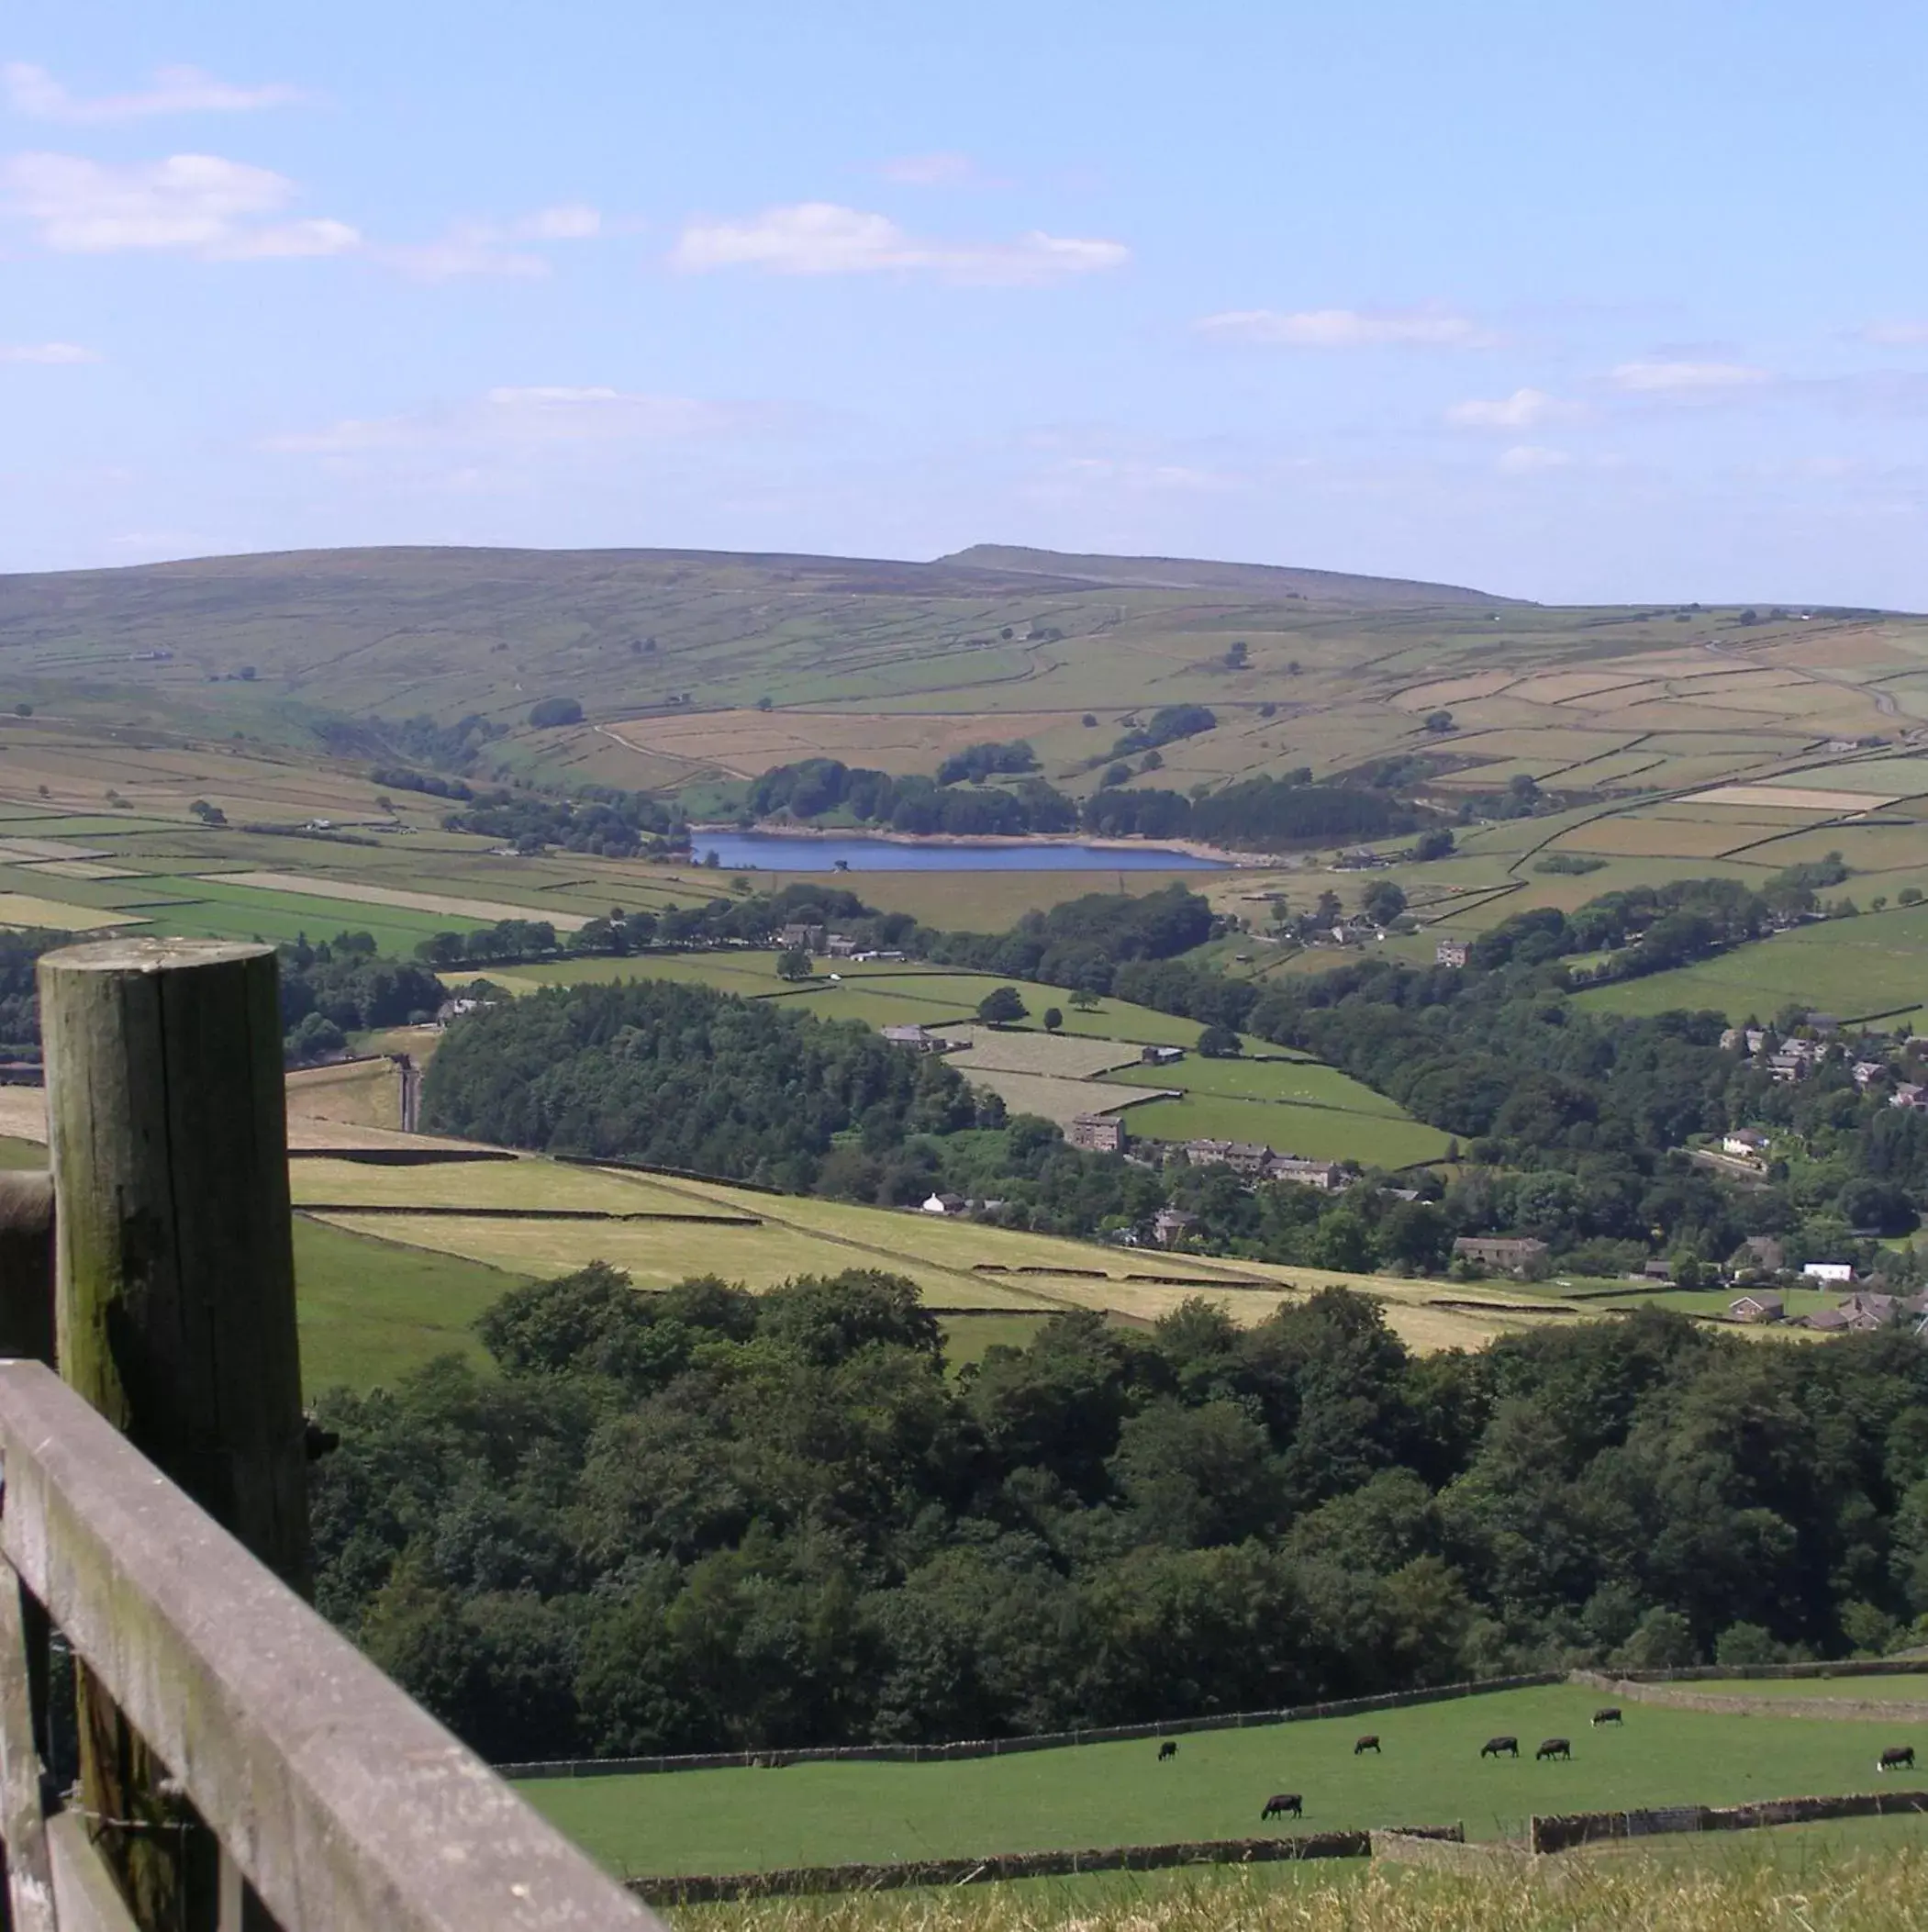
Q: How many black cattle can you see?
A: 7